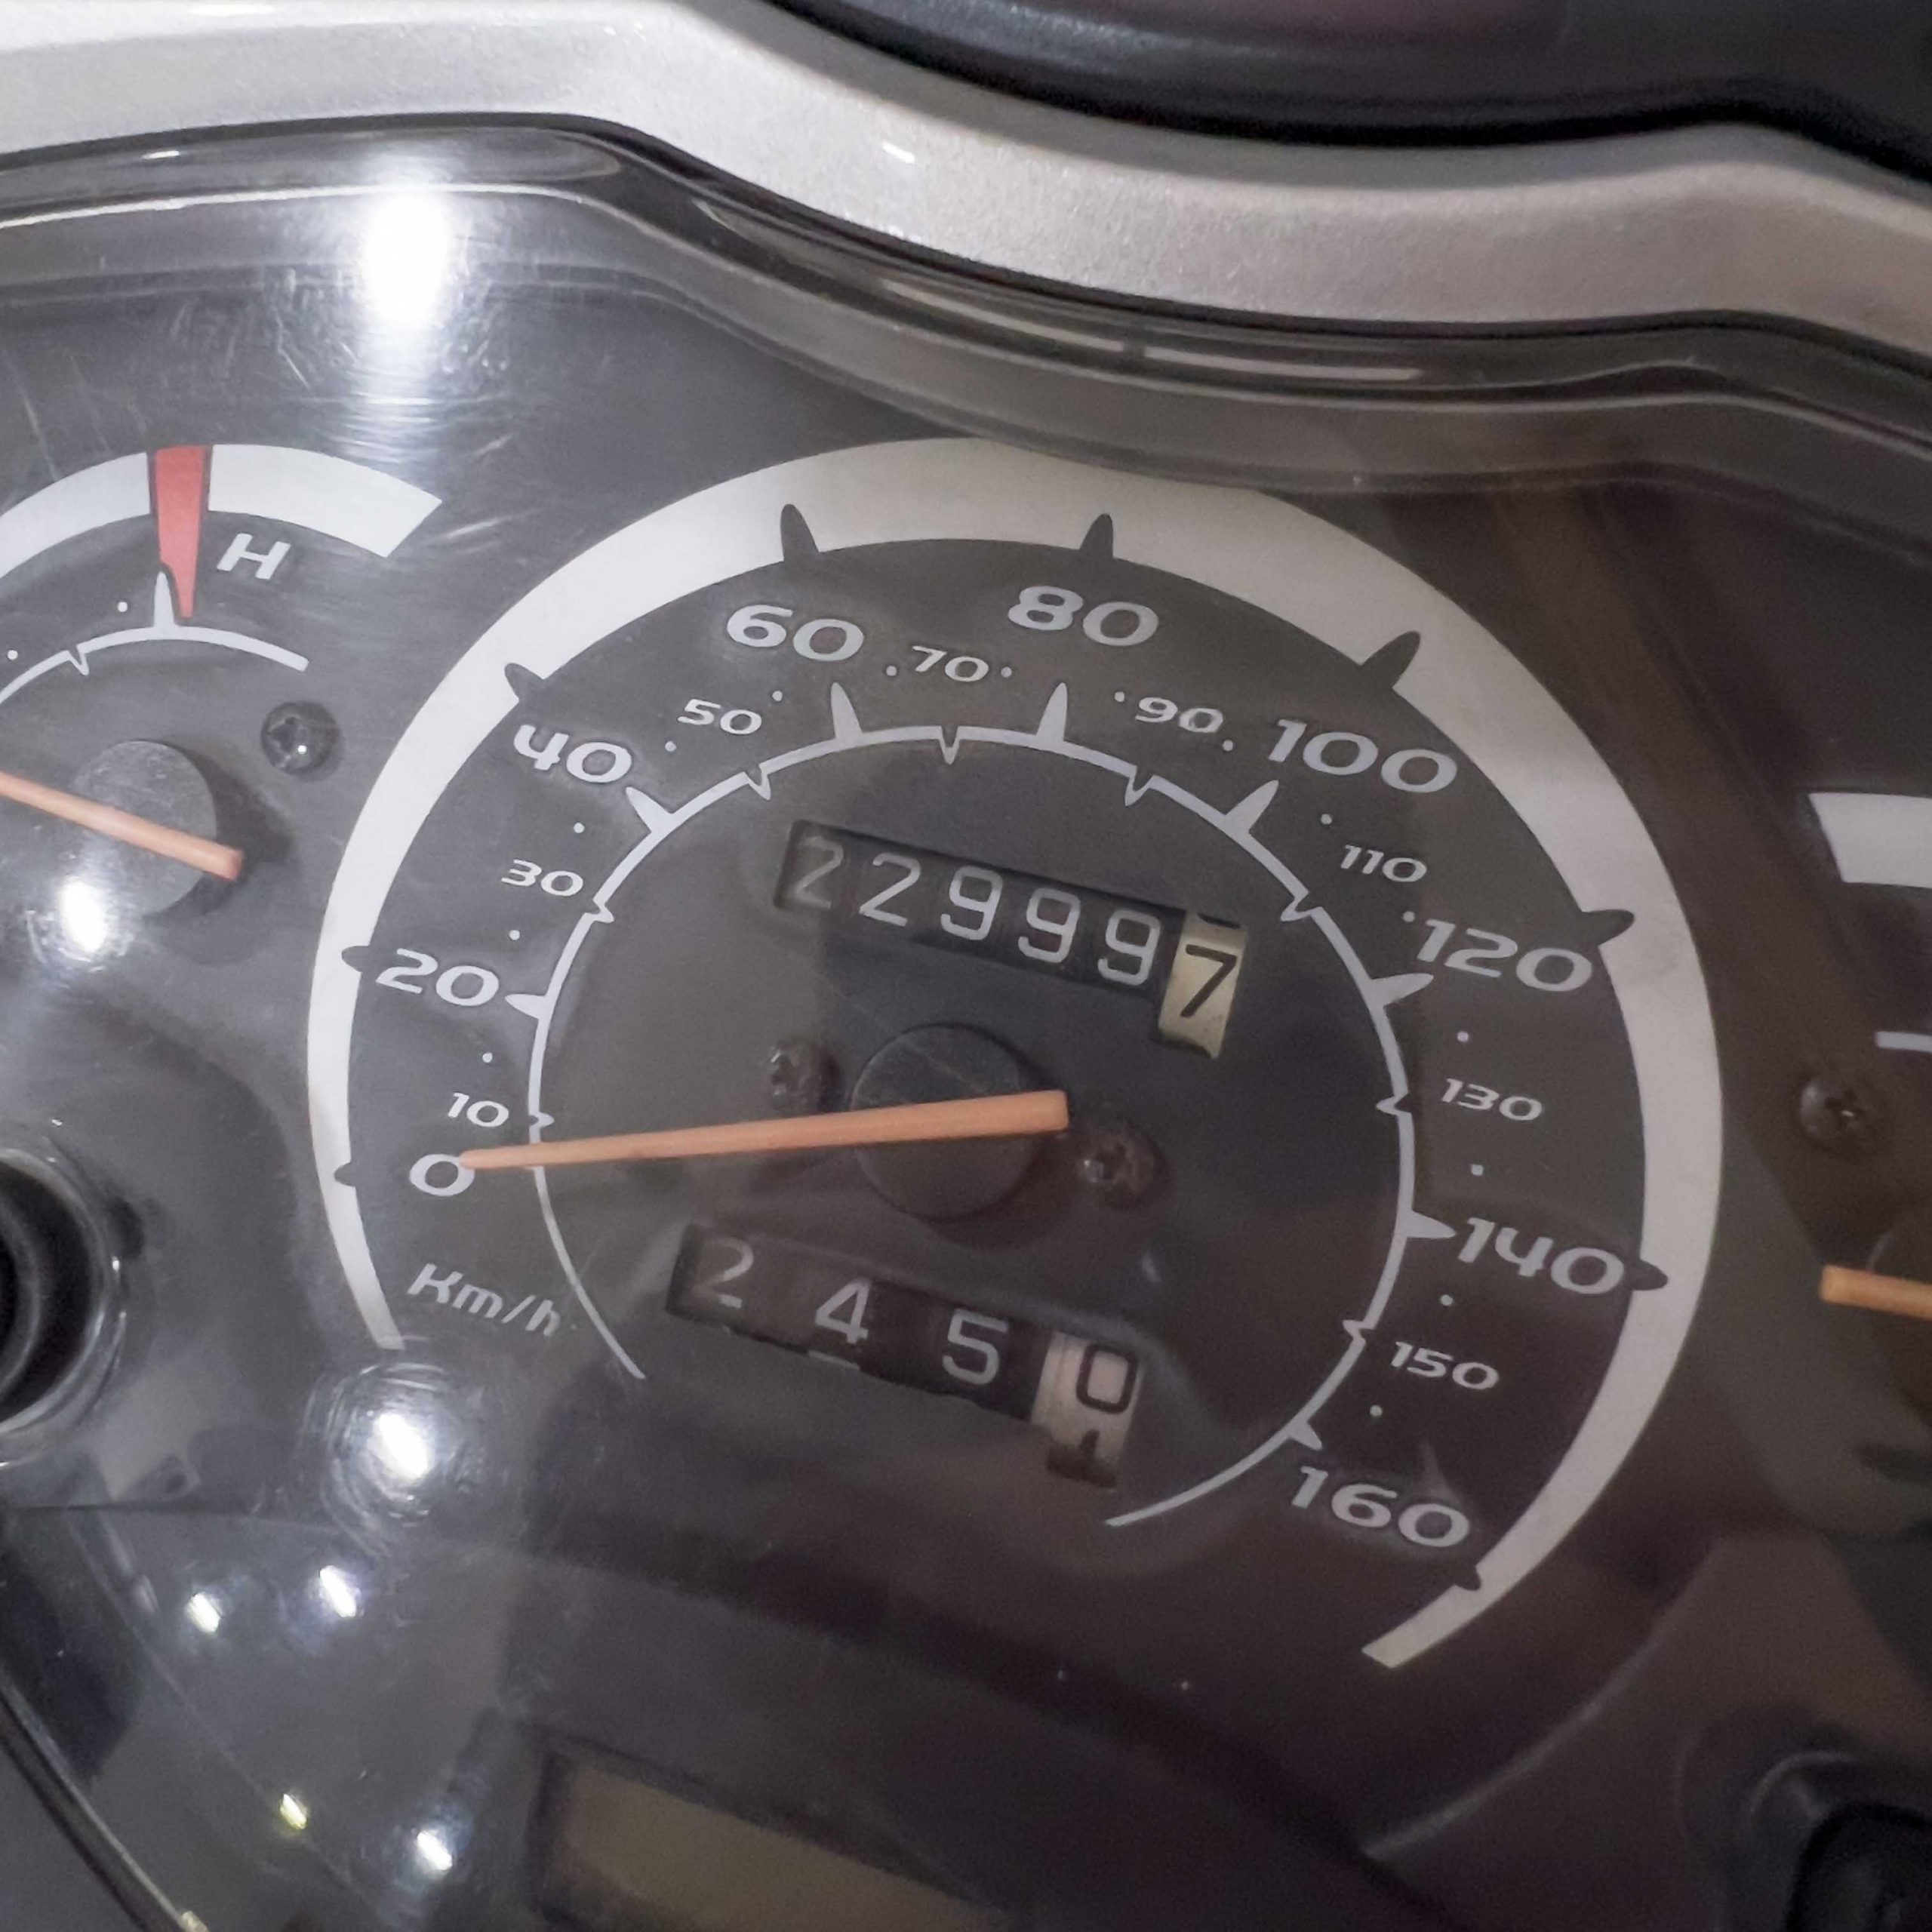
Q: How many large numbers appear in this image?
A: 9